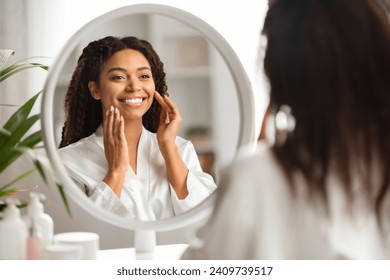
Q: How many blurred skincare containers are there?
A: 5